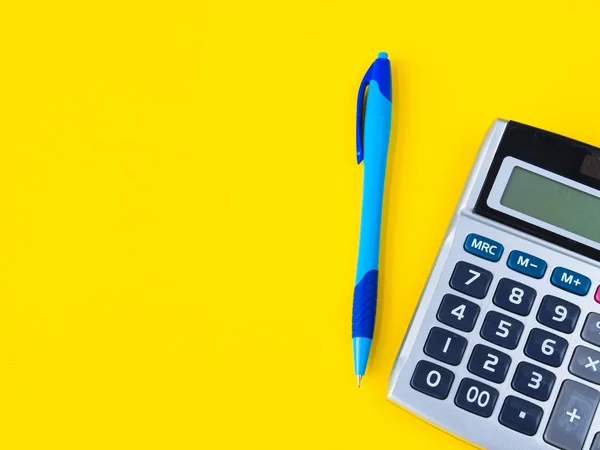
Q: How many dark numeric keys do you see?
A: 11